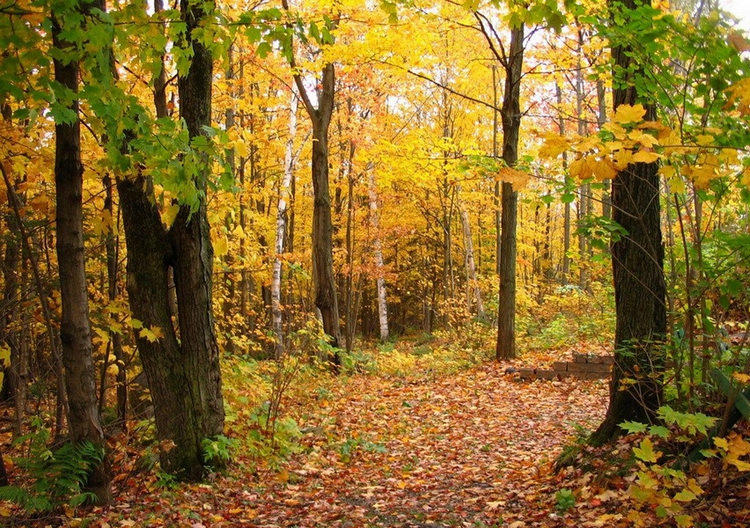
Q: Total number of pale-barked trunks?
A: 3